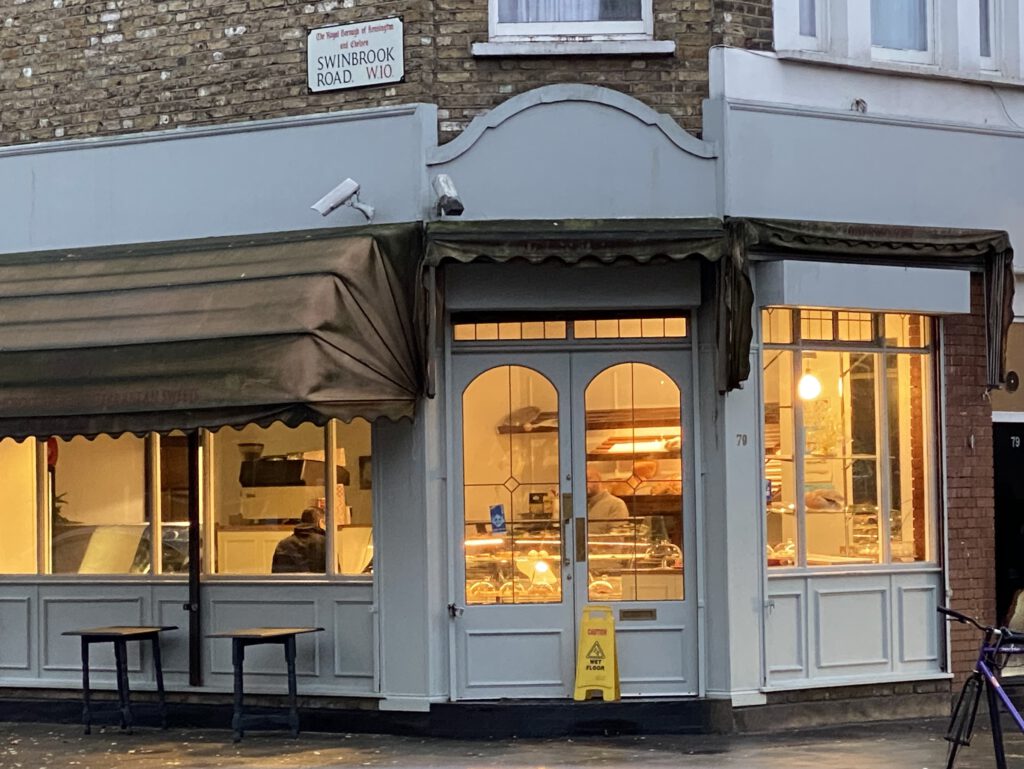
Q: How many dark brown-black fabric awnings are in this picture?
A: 3